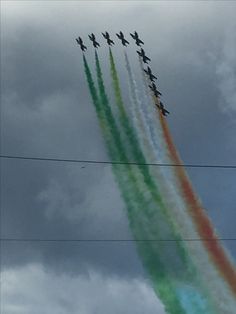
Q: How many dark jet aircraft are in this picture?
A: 9